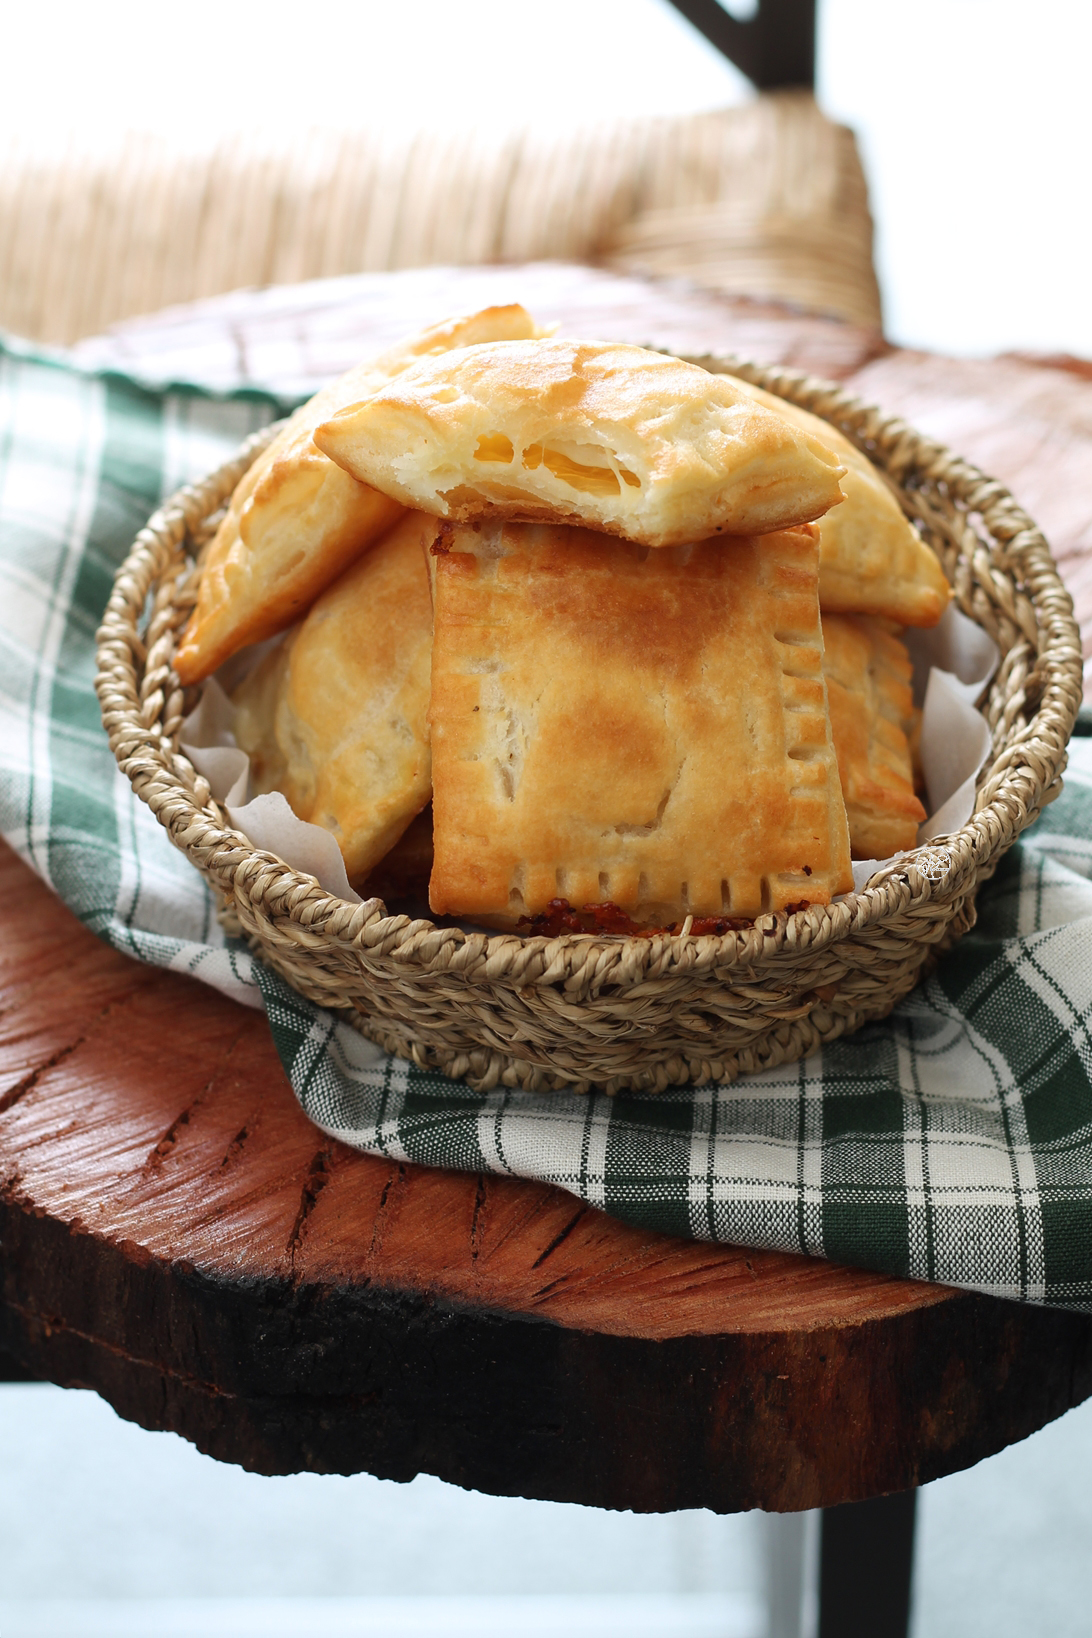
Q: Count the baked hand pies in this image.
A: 6